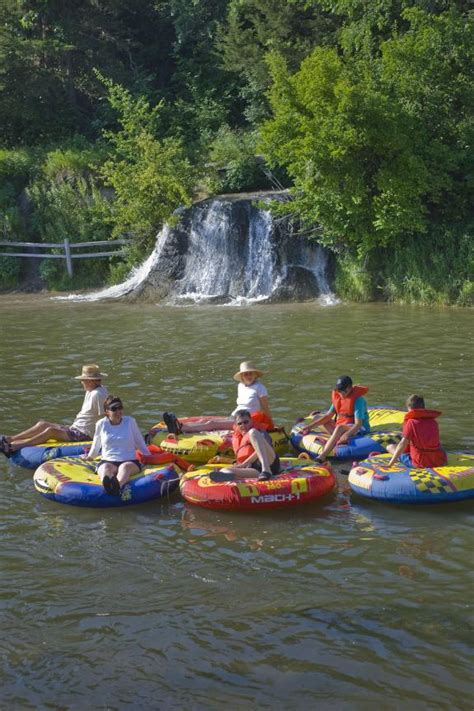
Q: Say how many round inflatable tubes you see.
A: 6